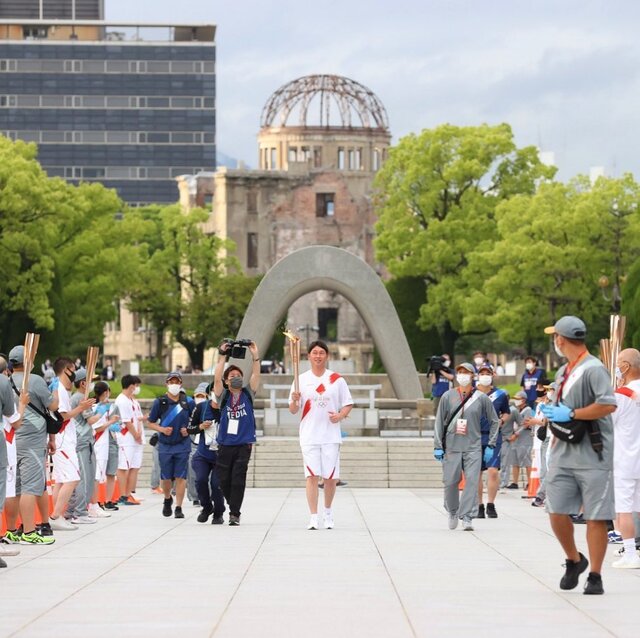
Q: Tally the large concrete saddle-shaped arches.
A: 1